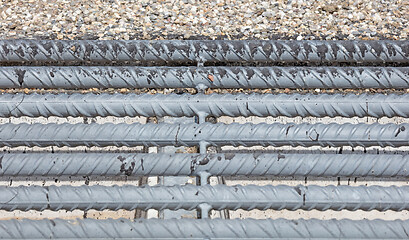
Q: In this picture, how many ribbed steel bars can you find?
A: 7